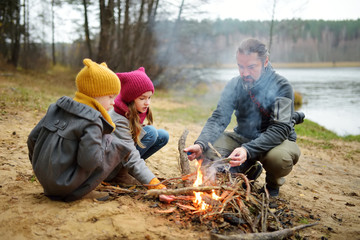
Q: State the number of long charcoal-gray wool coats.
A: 1